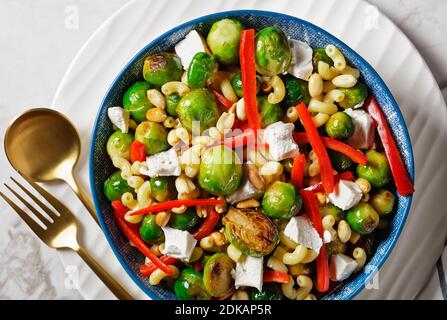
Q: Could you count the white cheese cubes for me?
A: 12